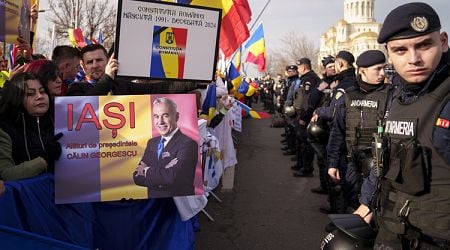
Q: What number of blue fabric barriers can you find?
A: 1